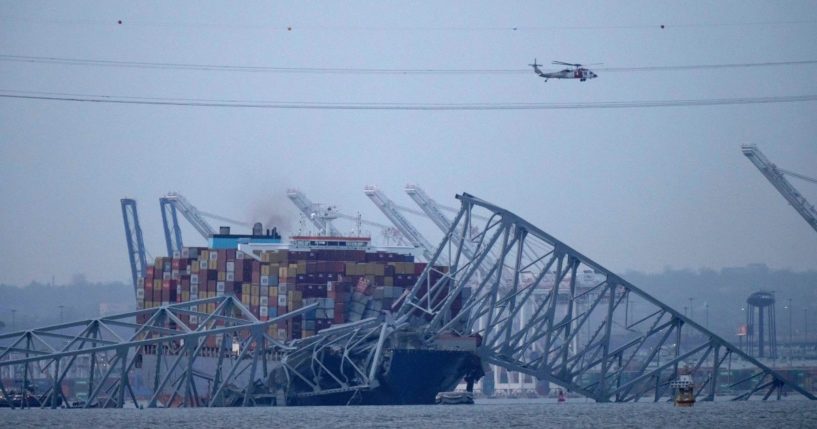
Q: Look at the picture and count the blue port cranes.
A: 2